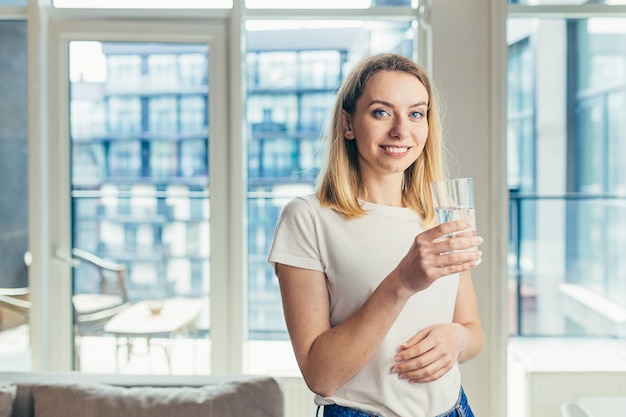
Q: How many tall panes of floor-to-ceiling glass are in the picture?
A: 4